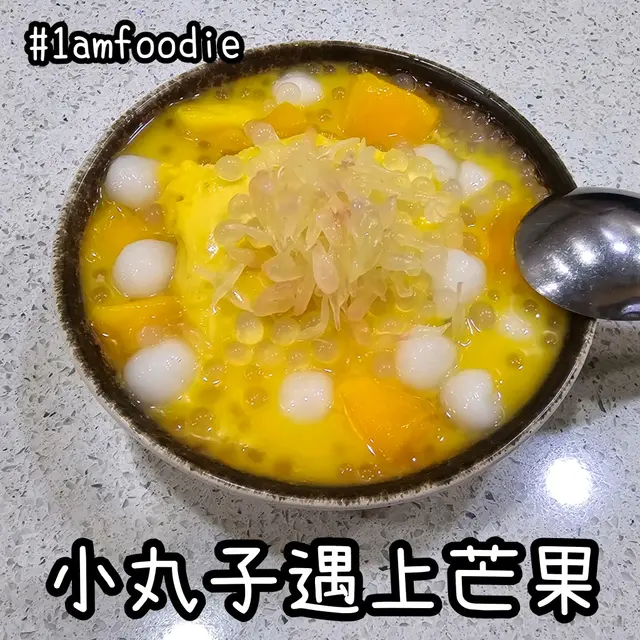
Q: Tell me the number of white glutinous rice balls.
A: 11